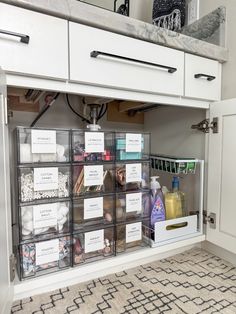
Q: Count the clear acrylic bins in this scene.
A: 12